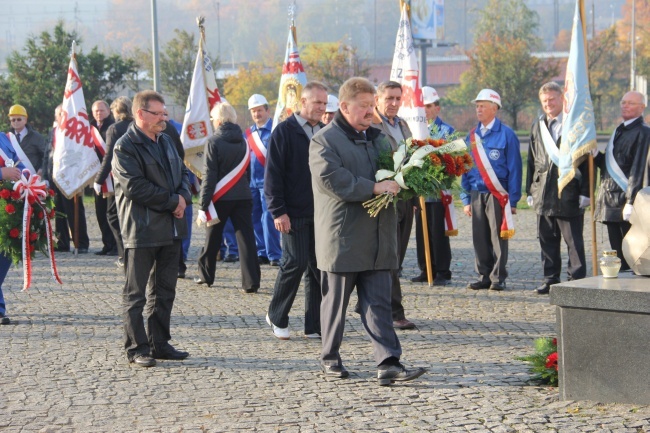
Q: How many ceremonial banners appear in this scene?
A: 5